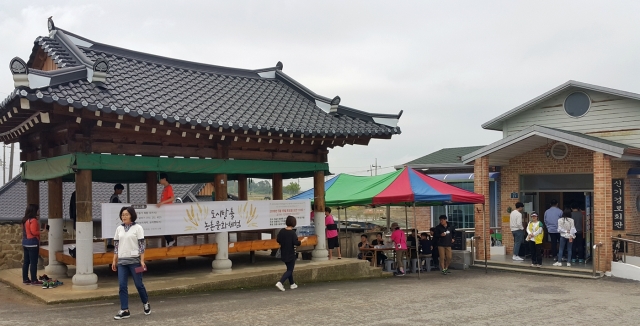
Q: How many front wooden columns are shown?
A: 3